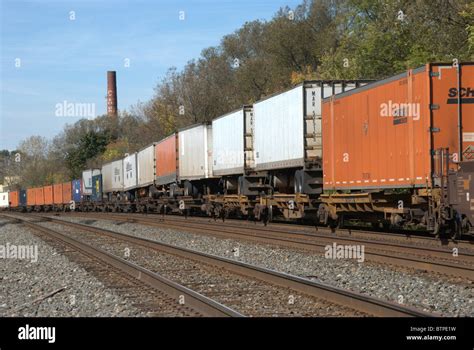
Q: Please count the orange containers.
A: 8